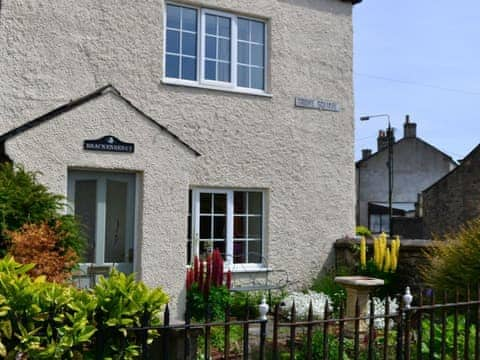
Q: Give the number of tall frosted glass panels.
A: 2